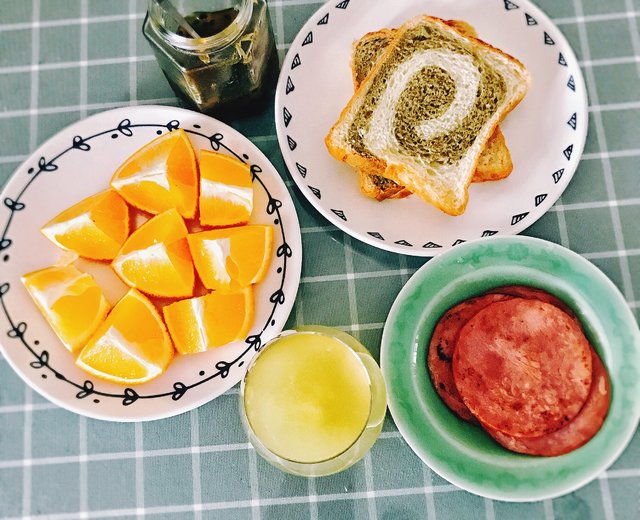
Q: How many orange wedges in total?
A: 8